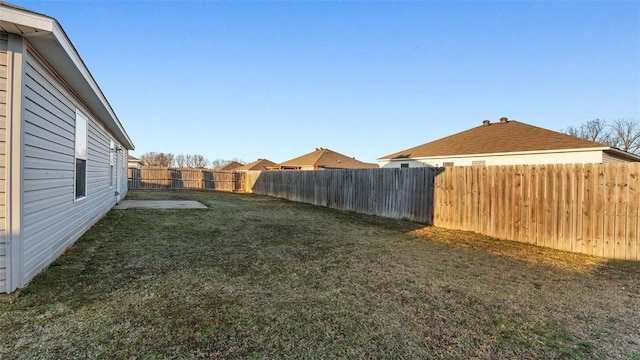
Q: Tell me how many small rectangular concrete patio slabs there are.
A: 1